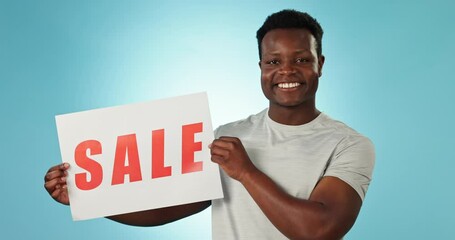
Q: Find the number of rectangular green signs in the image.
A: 0